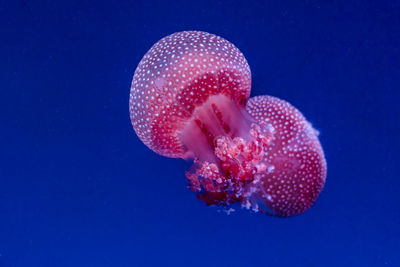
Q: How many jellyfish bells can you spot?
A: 2